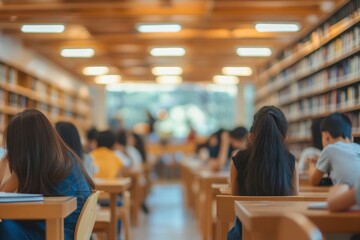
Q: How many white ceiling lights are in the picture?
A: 12